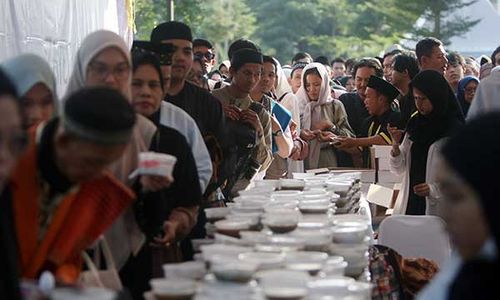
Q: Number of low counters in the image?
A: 1